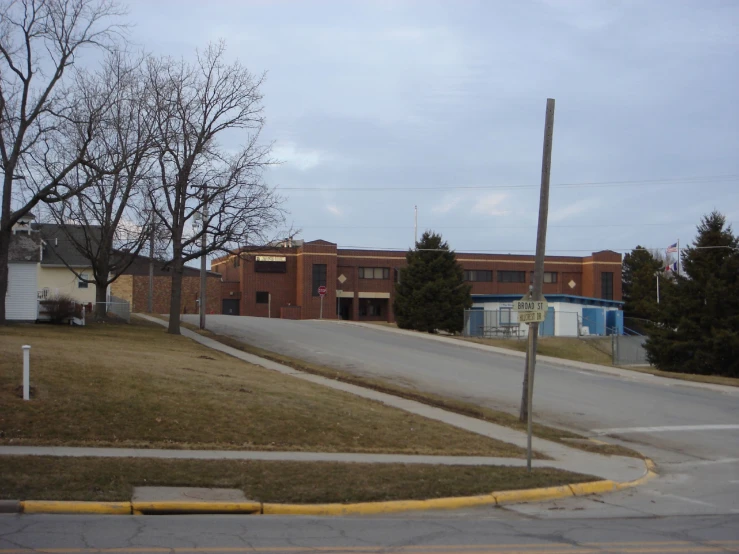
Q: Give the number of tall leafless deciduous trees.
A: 3